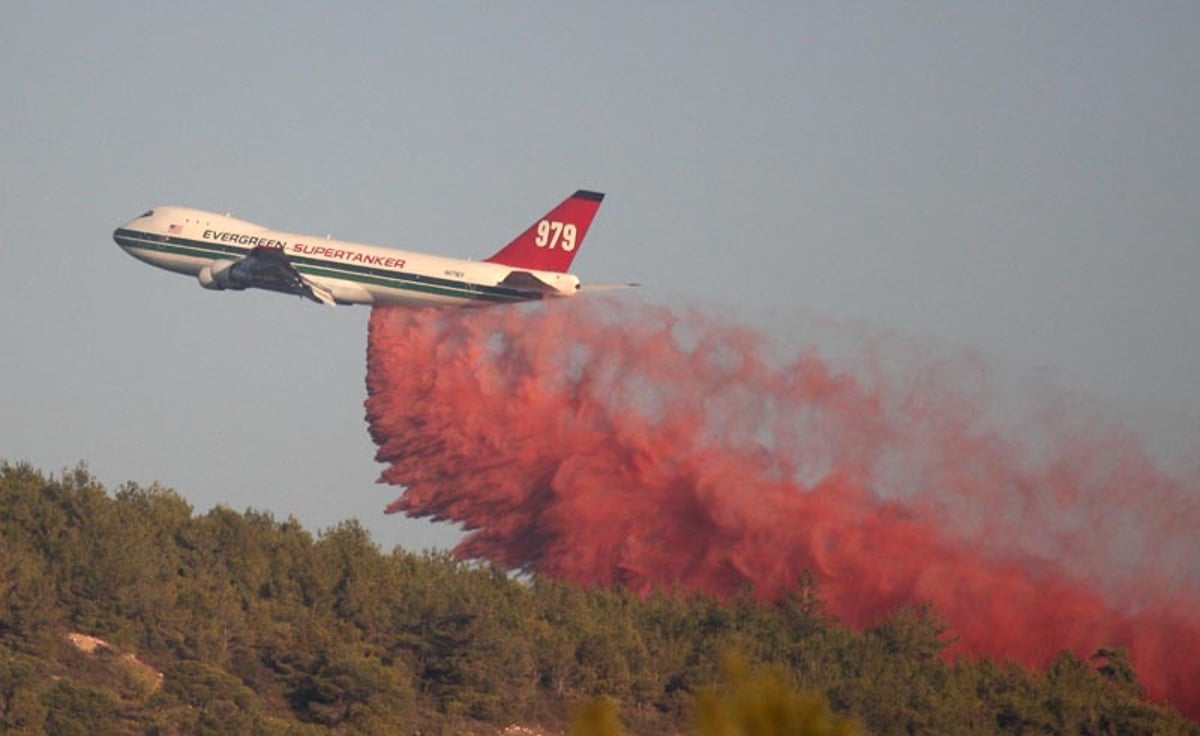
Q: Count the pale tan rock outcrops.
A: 2